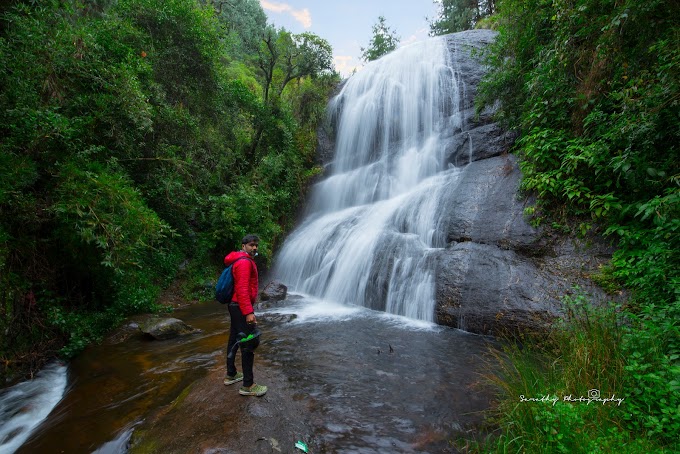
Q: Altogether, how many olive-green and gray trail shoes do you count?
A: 2